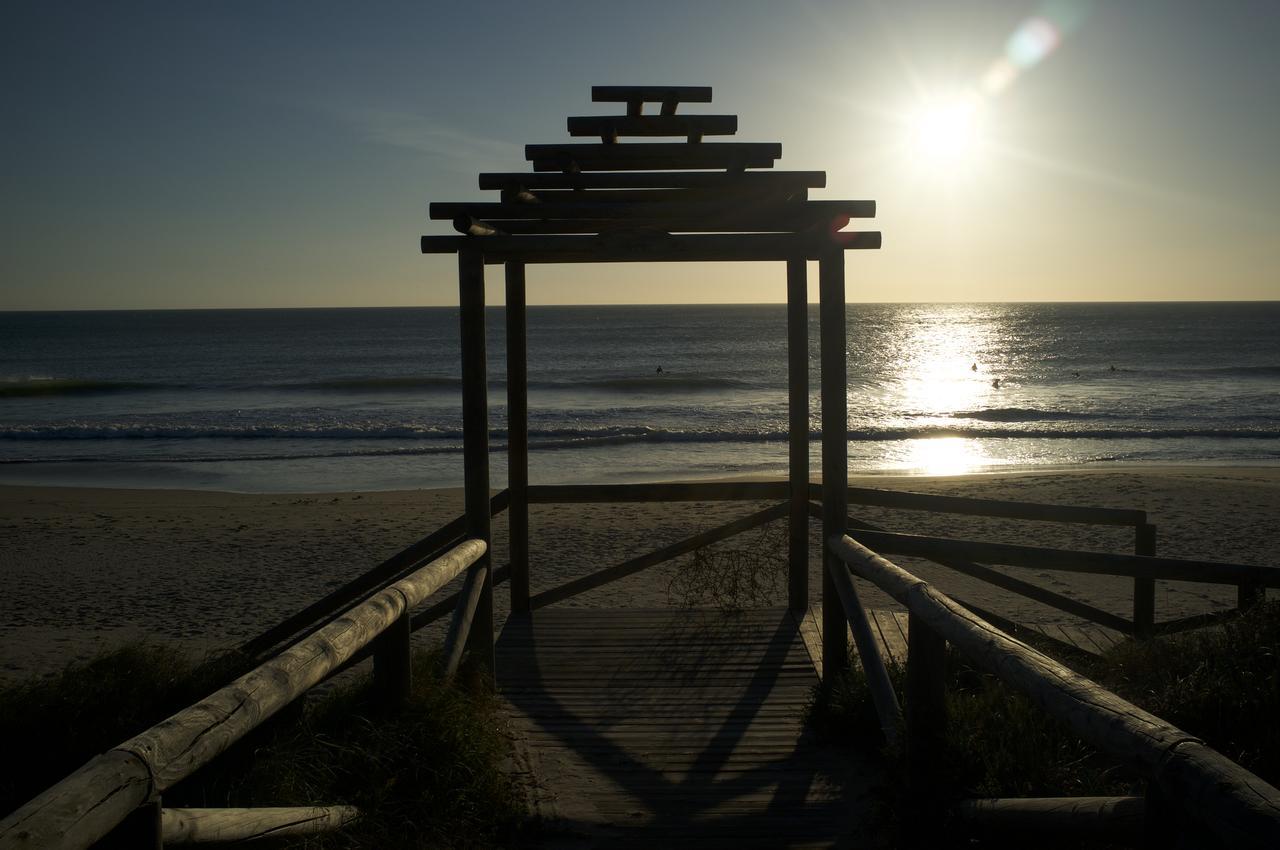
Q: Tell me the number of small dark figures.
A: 5